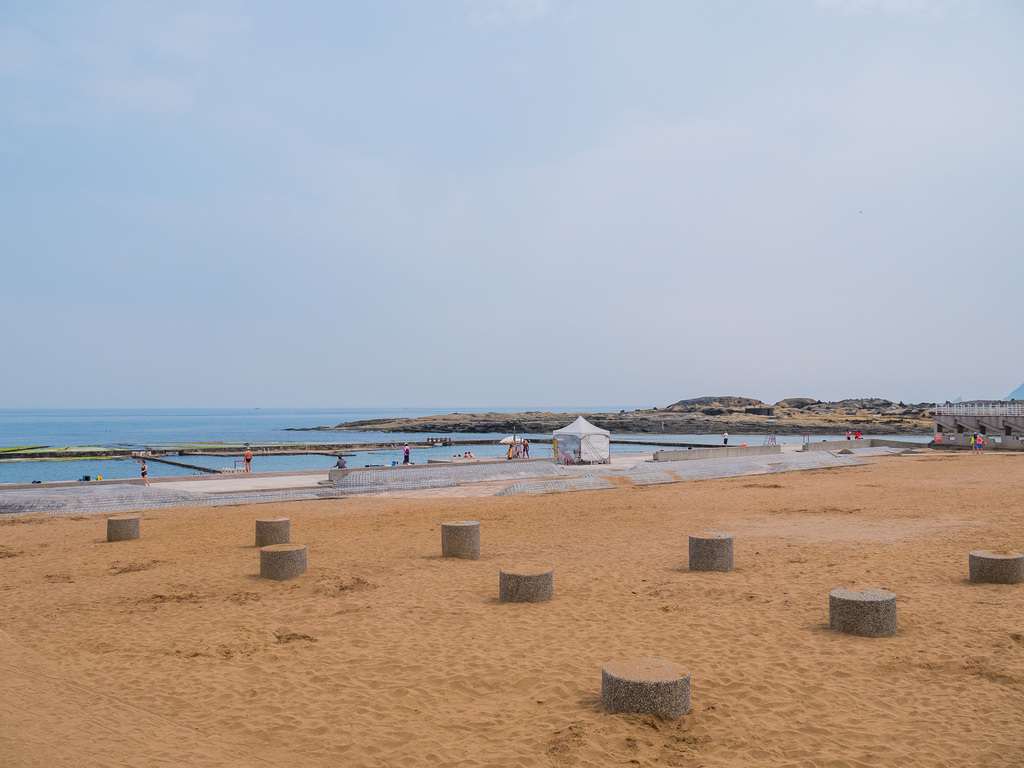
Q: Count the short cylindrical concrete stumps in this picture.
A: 9